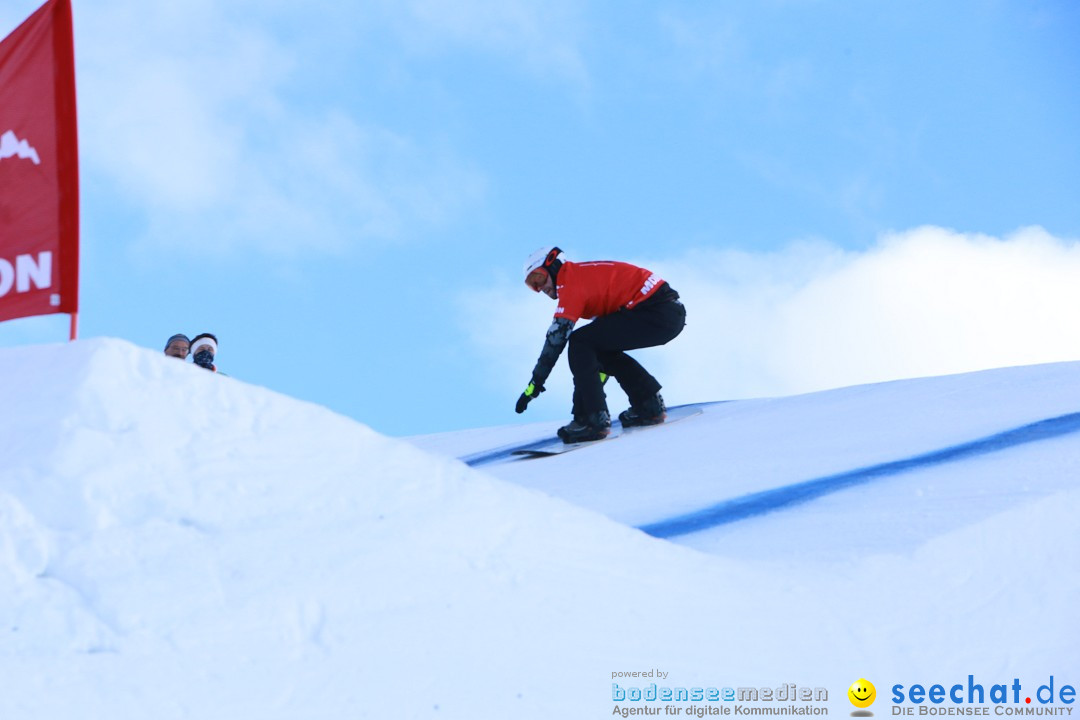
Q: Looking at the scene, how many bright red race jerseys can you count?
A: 1